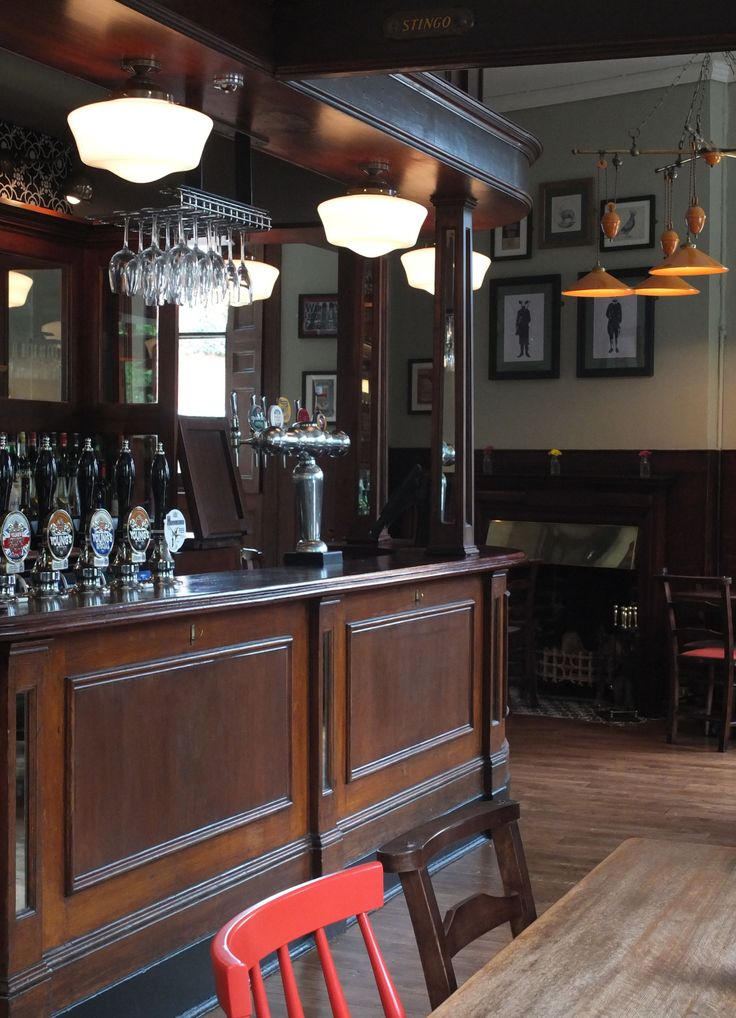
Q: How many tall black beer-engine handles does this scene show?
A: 5